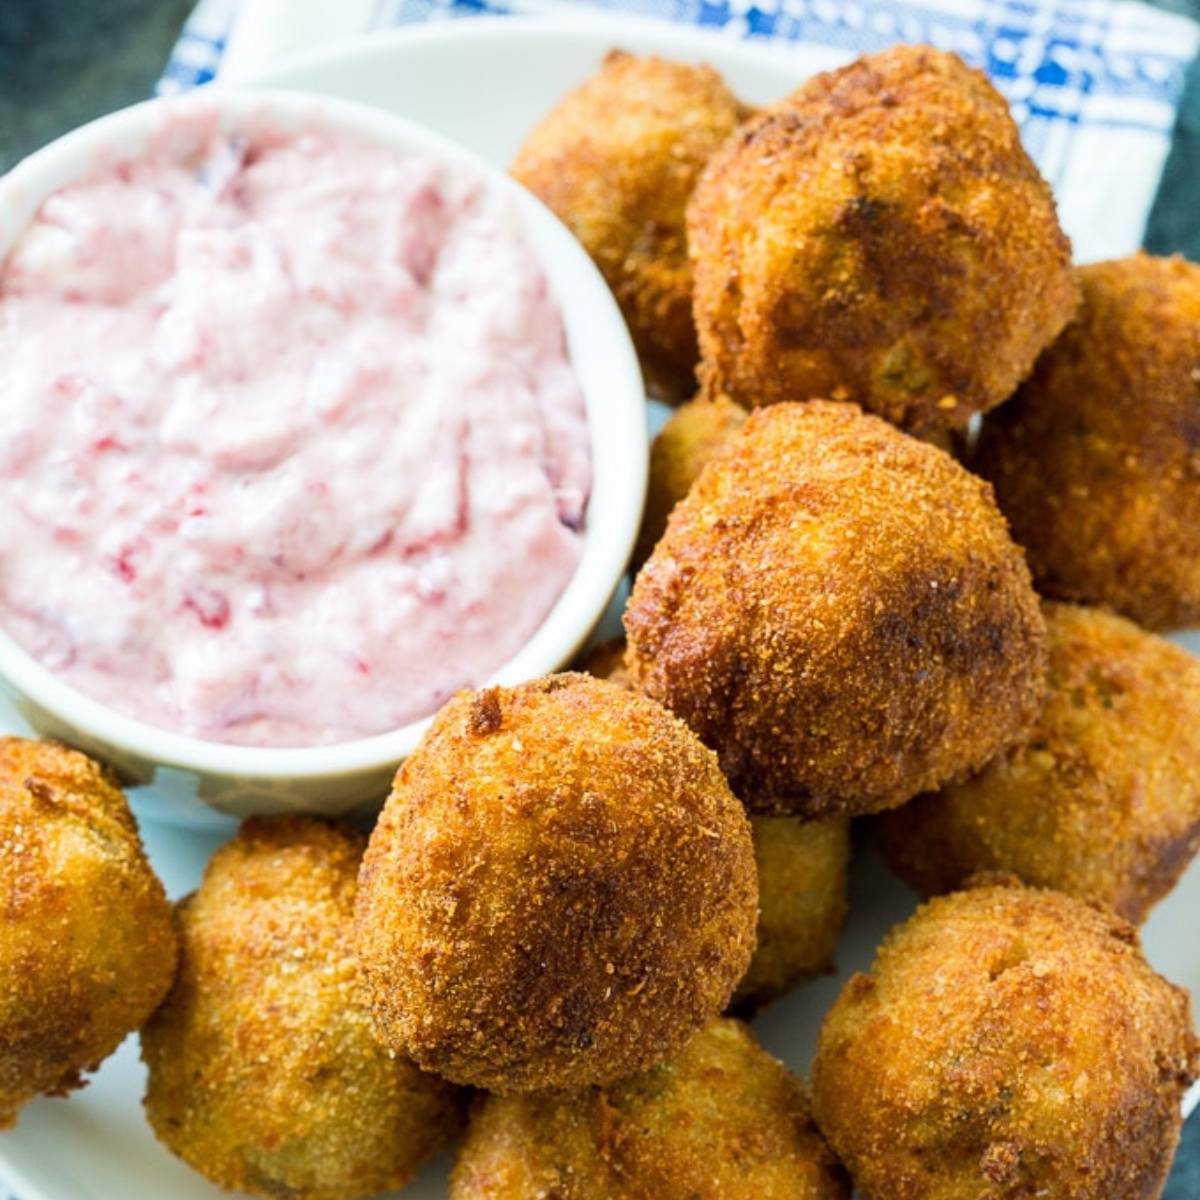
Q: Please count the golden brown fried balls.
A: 12